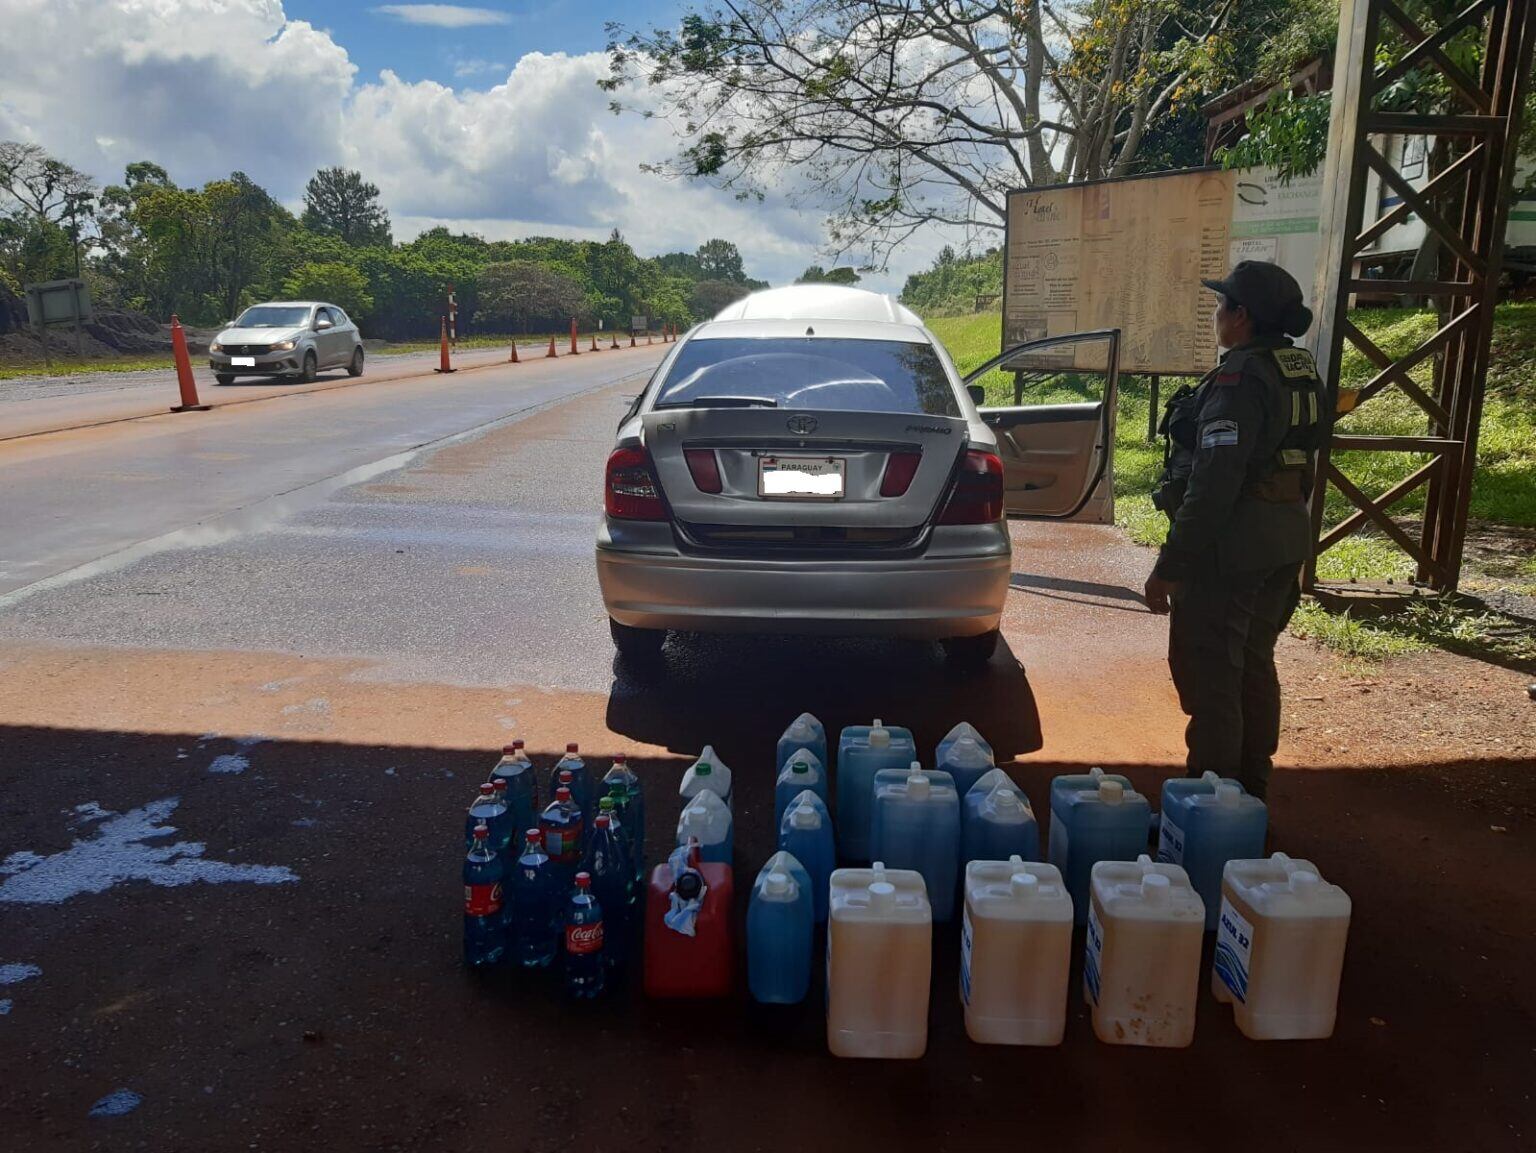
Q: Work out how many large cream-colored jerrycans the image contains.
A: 4